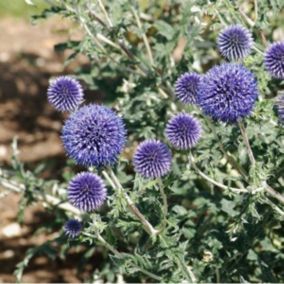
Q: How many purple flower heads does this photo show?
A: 11